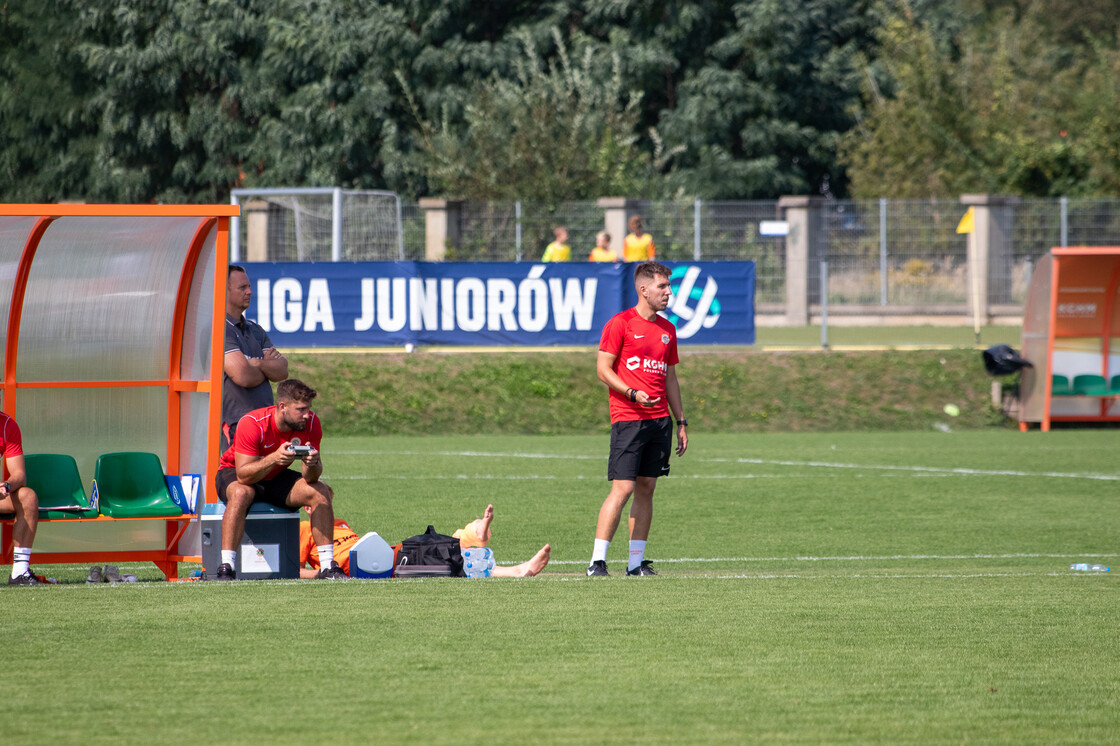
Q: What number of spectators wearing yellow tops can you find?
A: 3